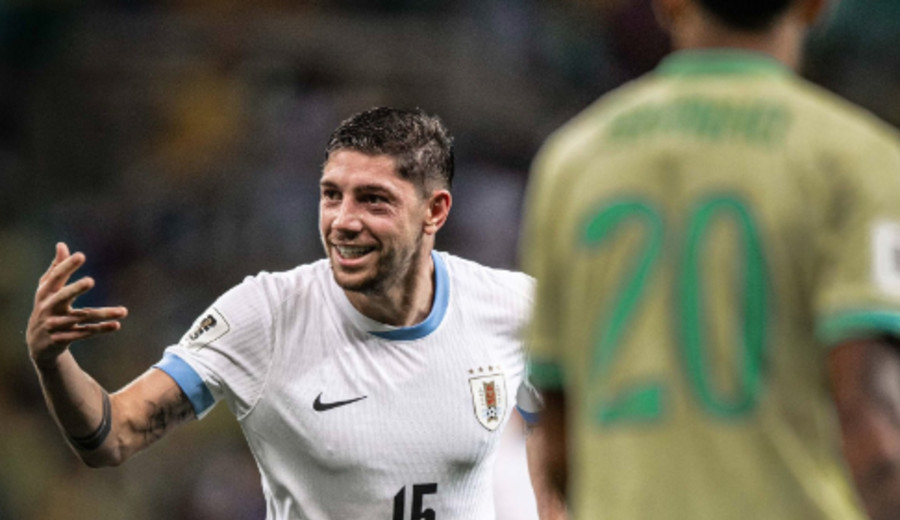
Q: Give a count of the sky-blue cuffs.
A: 2